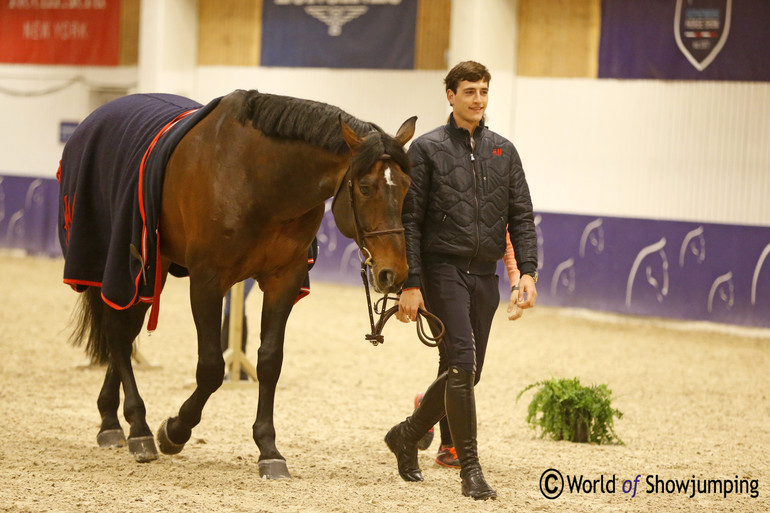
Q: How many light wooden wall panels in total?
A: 4